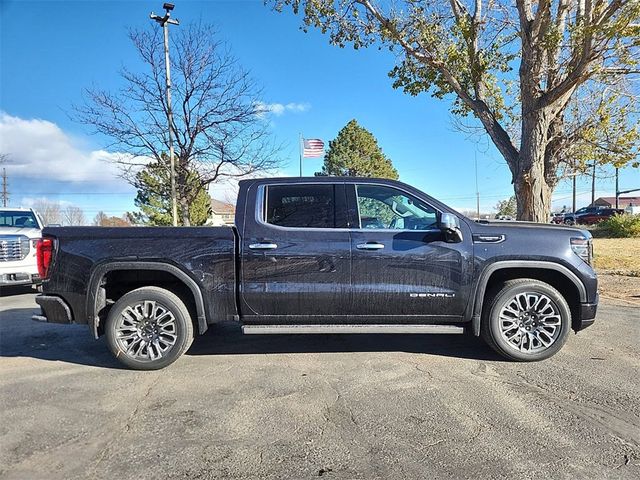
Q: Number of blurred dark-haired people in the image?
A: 0